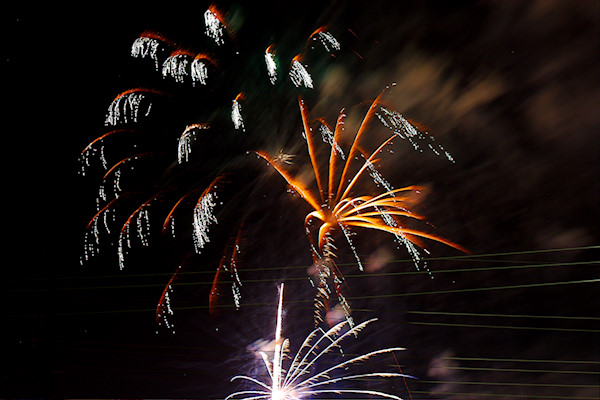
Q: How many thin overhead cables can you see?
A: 9